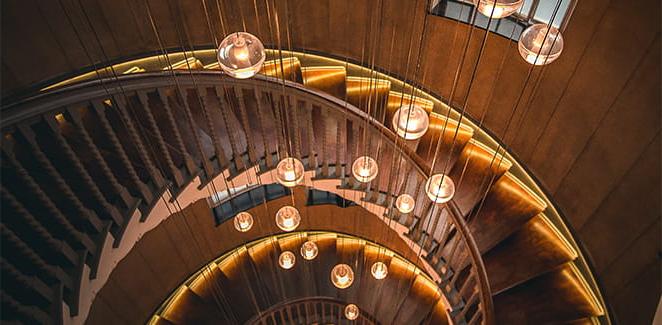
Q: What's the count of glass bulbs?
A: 15